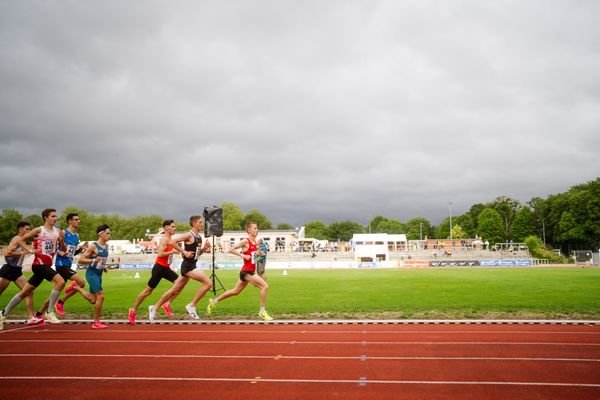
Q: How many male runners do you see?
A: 7